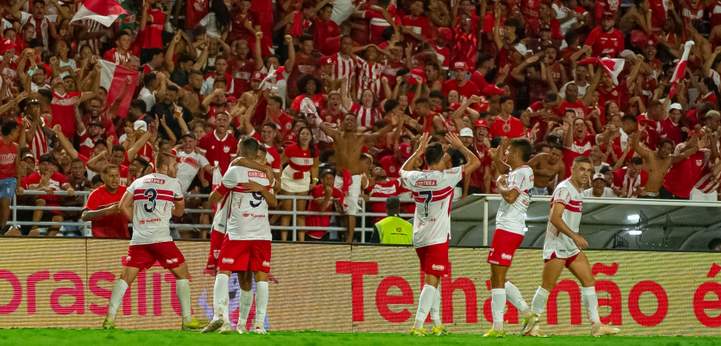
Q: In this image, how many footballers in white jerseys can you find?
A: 6